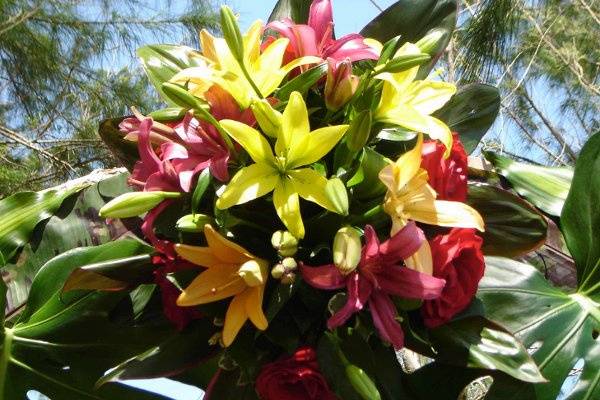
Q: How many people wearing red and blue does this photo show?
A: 0